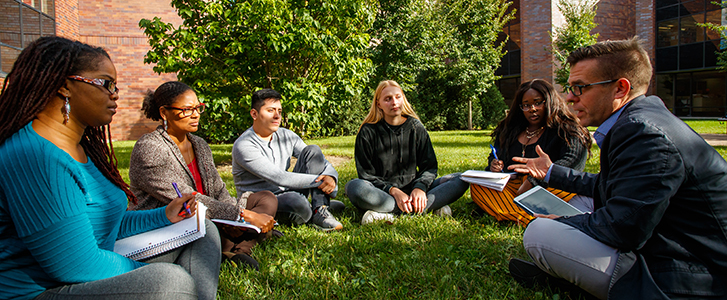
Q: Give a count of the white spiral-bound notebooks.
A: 1